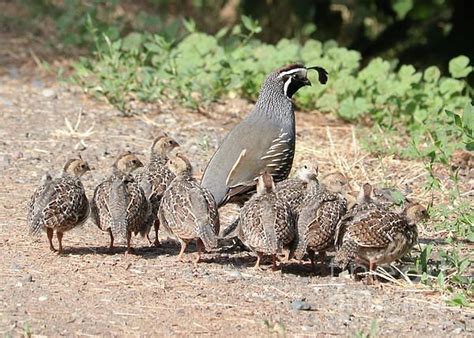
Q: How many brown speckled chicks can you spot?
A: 9